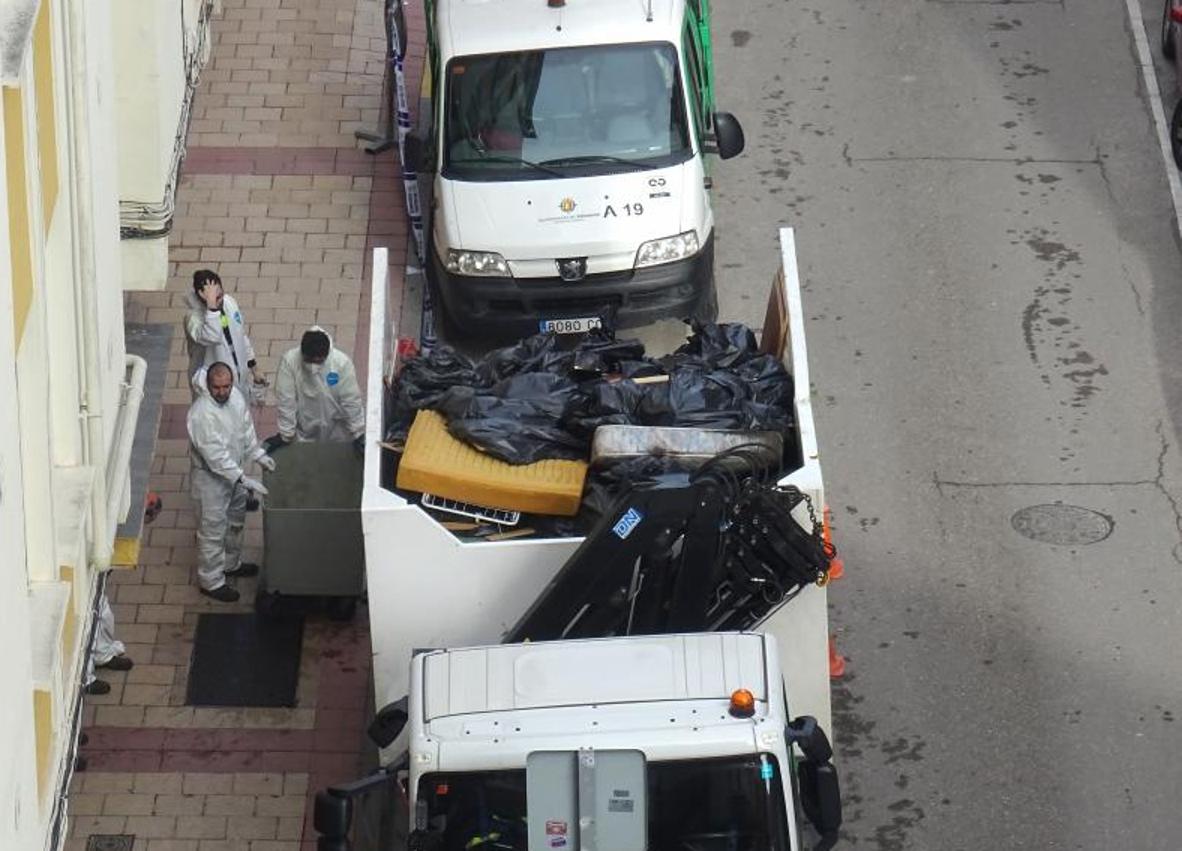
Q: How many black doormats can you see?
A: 1